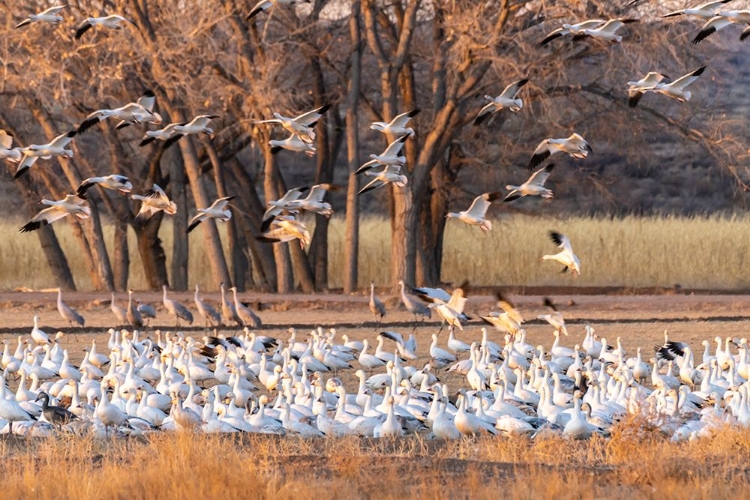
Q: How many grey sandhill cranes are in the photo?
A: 10